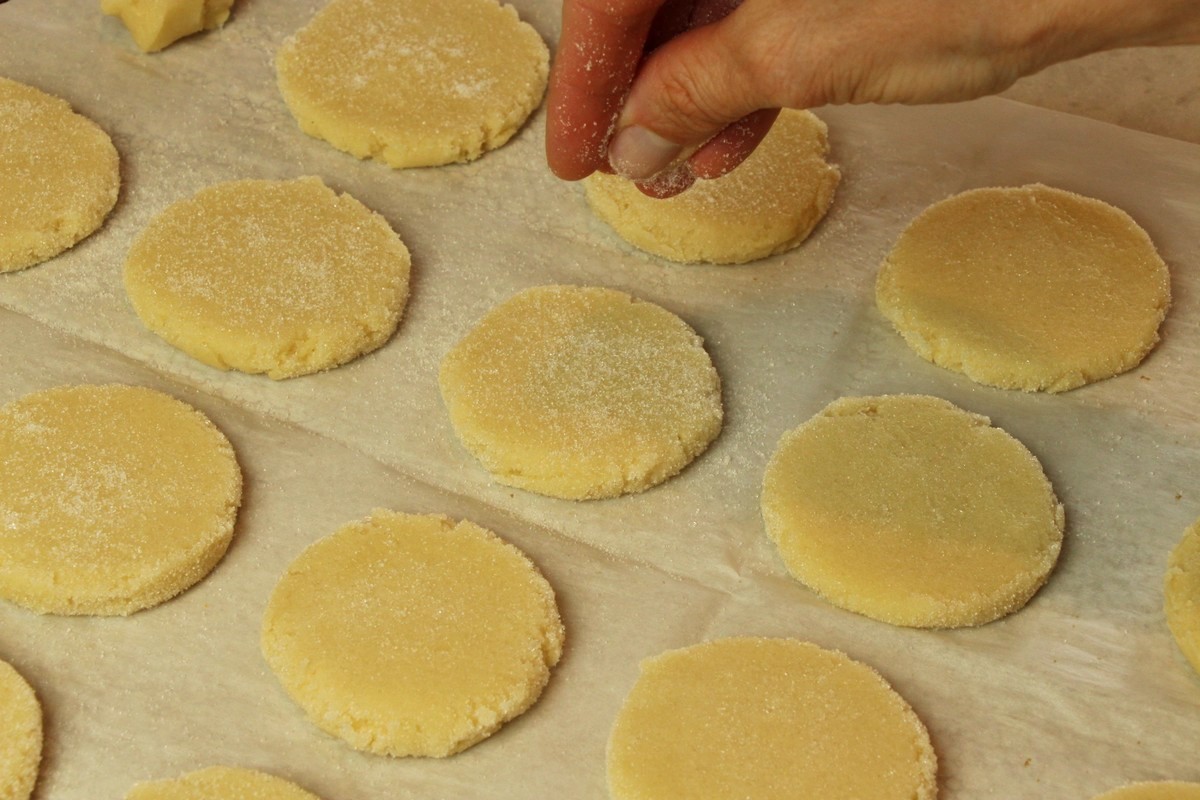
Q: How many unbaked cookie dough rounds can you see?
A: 14